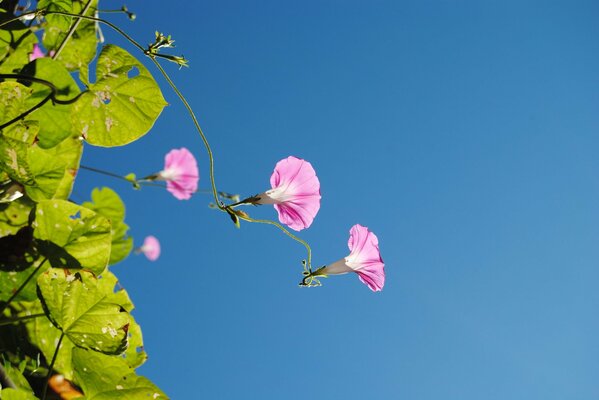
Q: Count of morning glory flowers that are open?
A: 4